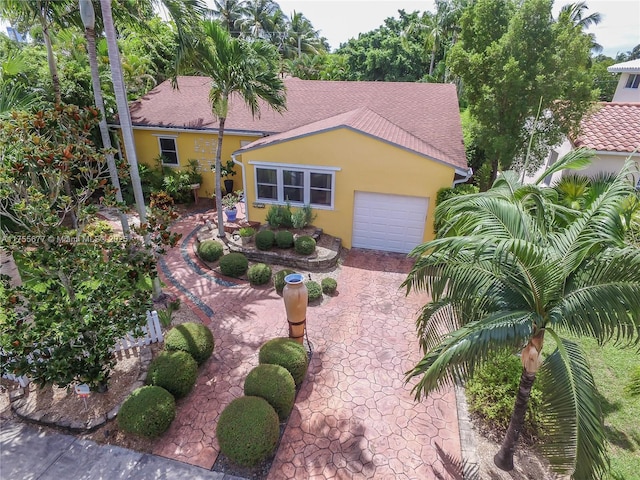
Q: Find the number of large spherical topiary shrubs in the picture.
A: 6